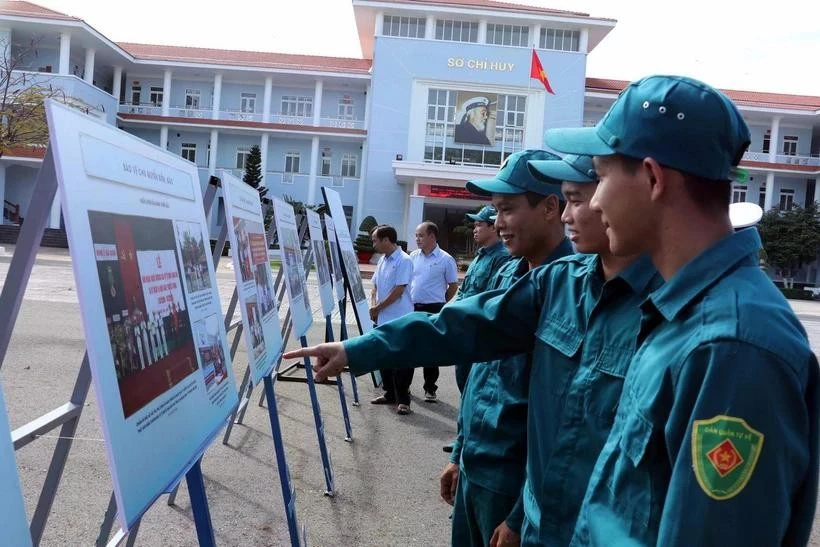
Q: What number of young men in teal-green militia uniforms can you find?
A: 4